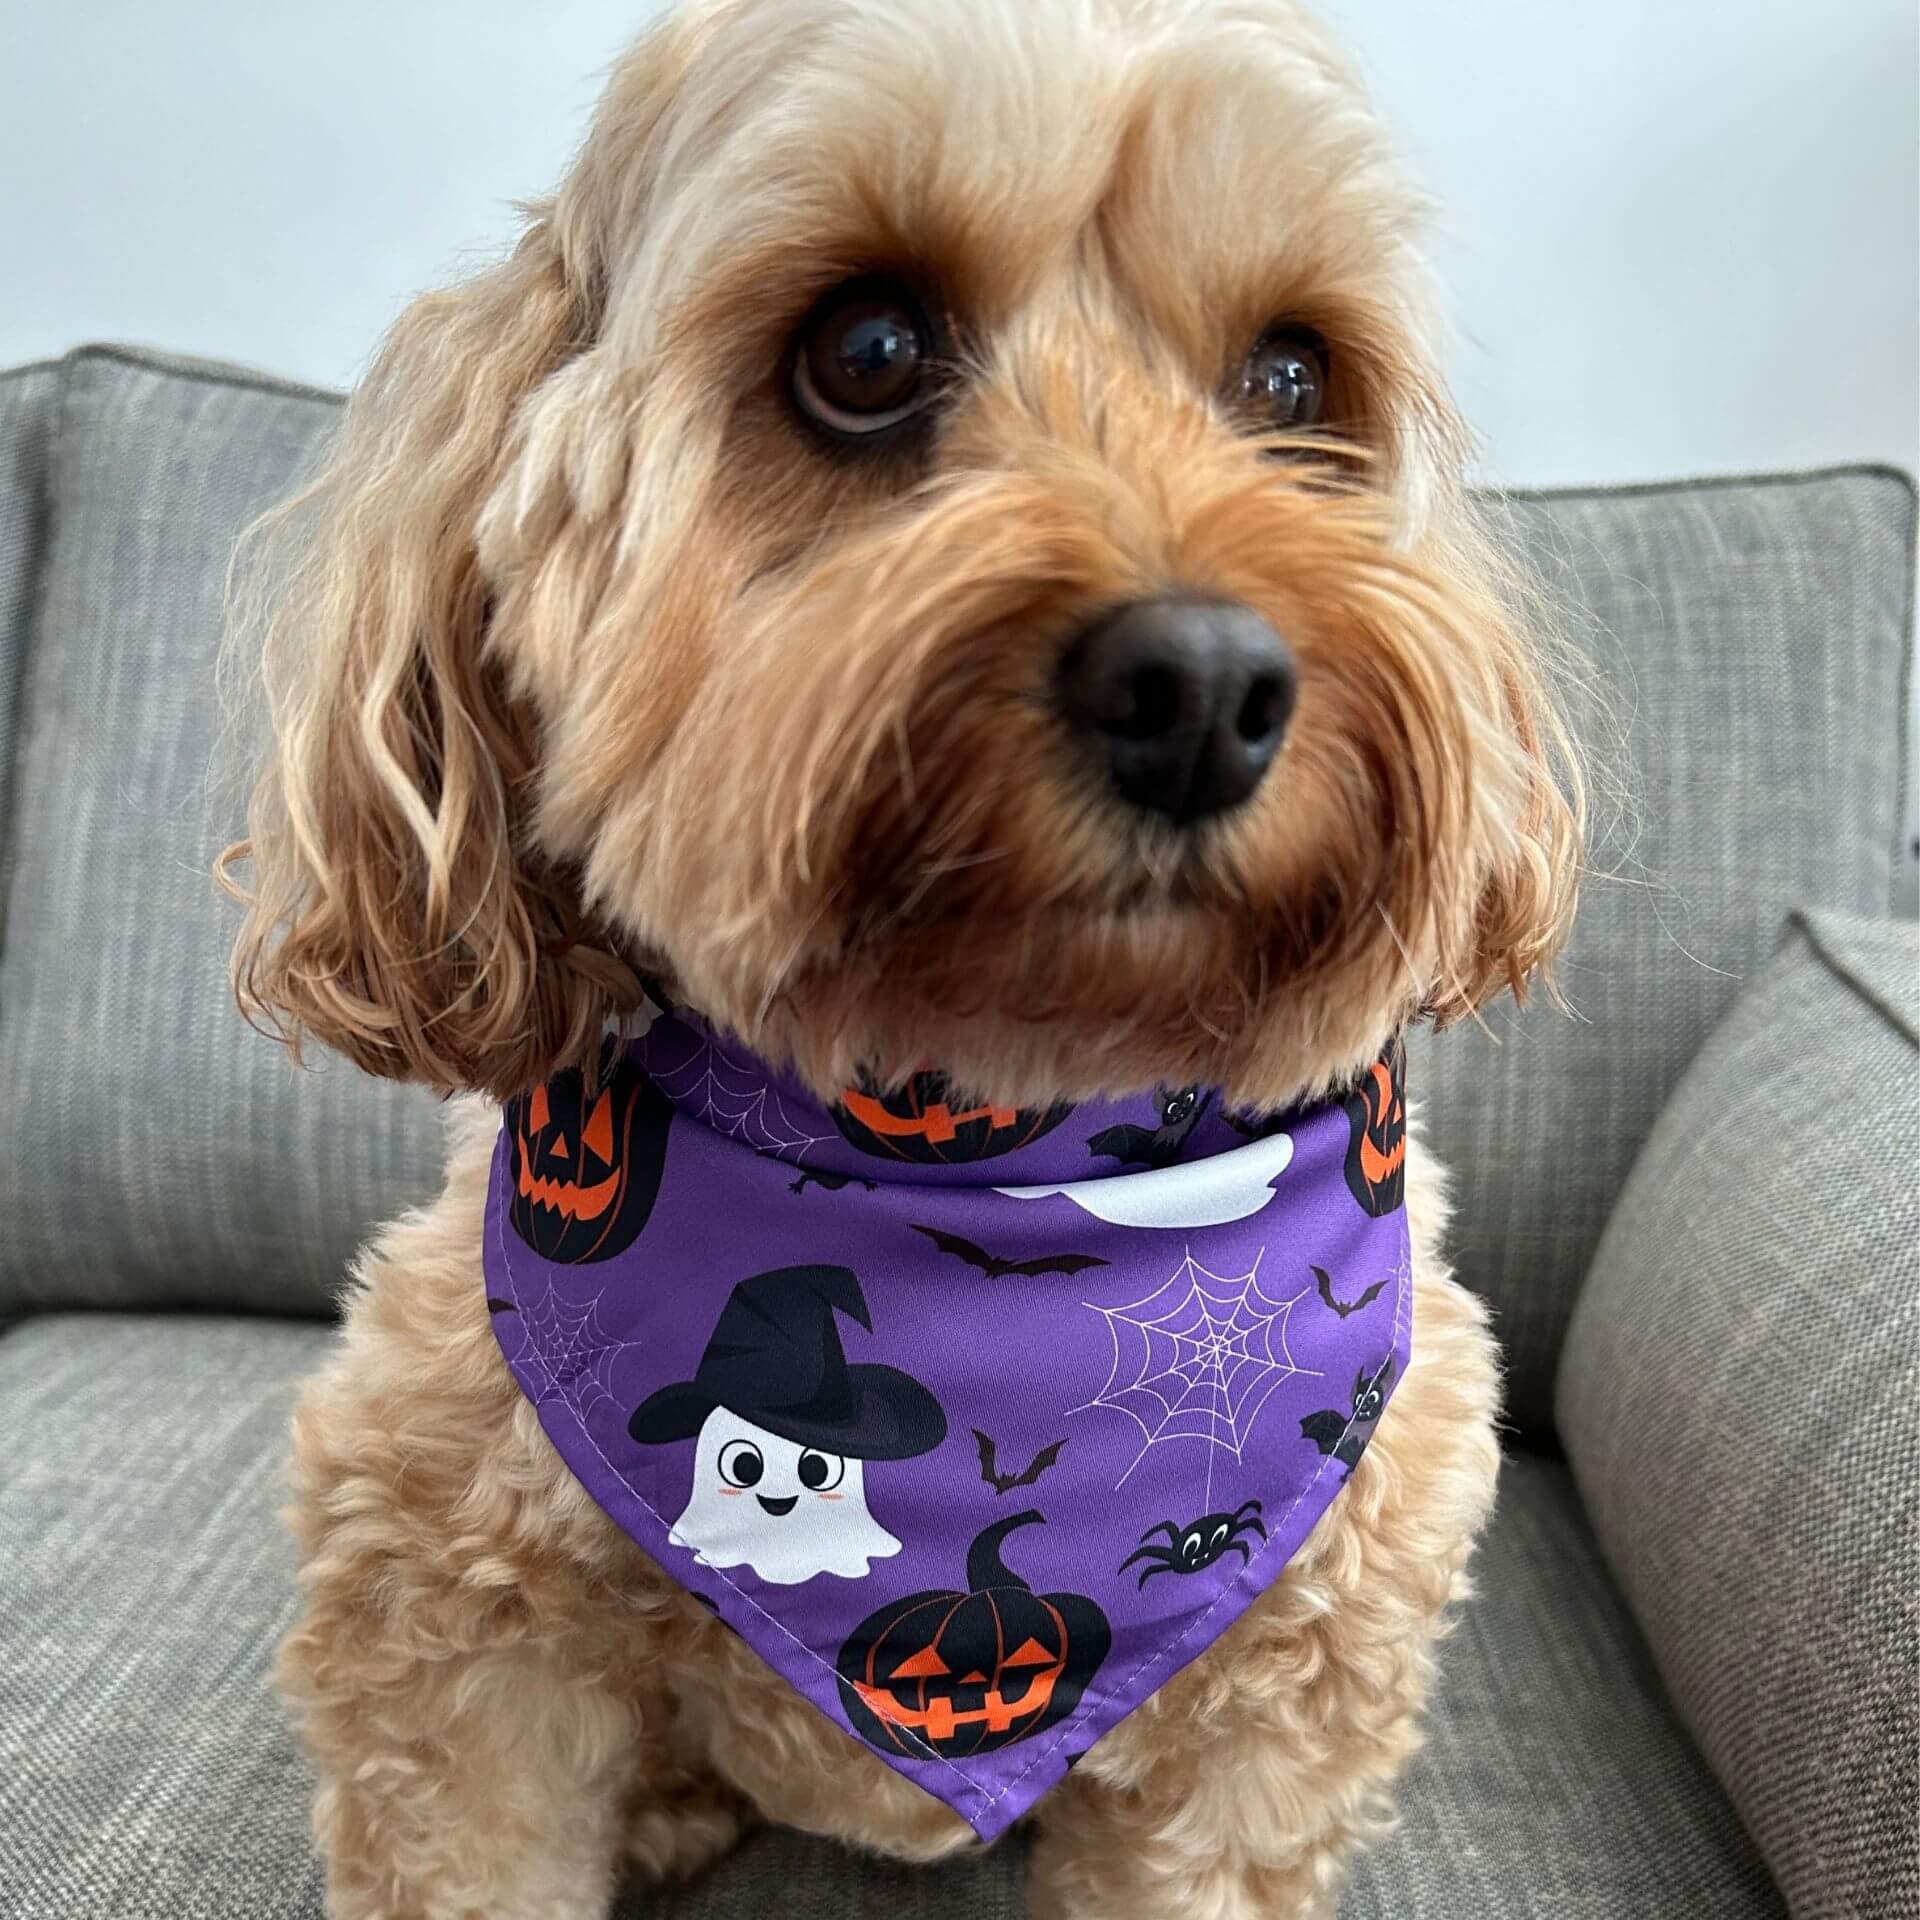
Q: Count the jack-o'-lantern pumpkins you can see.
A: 4